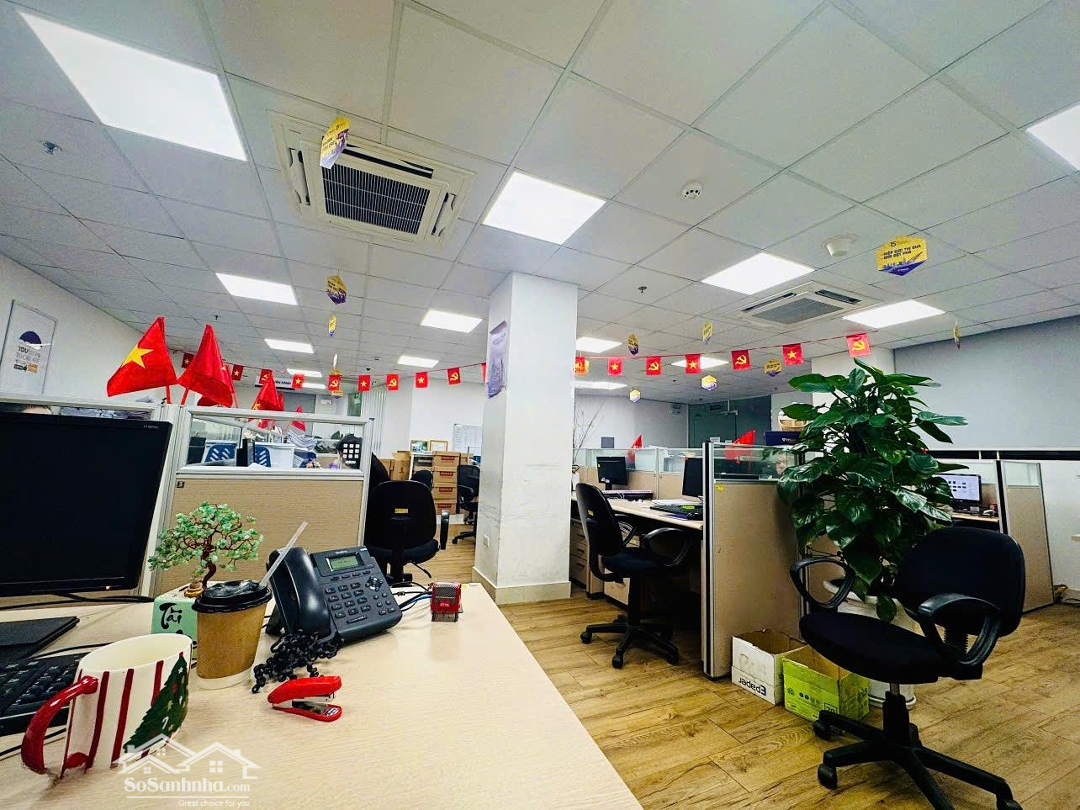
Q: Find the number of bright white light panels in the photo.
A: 14